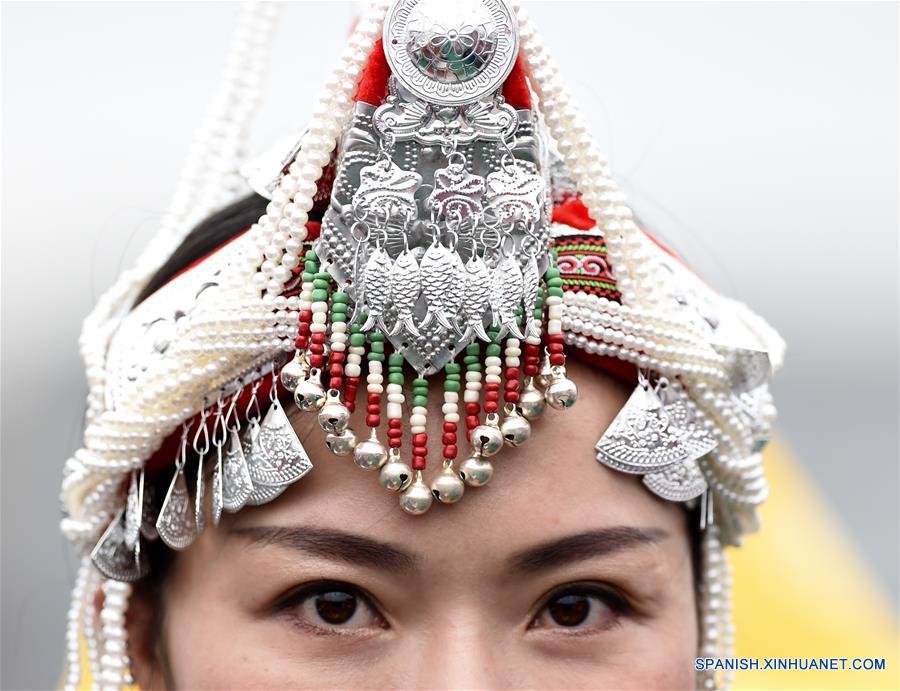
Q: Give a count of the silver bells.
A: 14